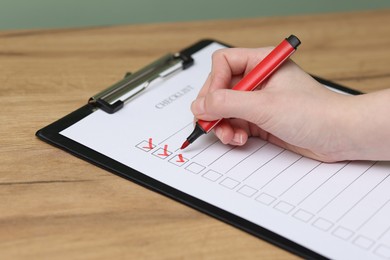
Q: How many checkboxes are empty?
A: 11